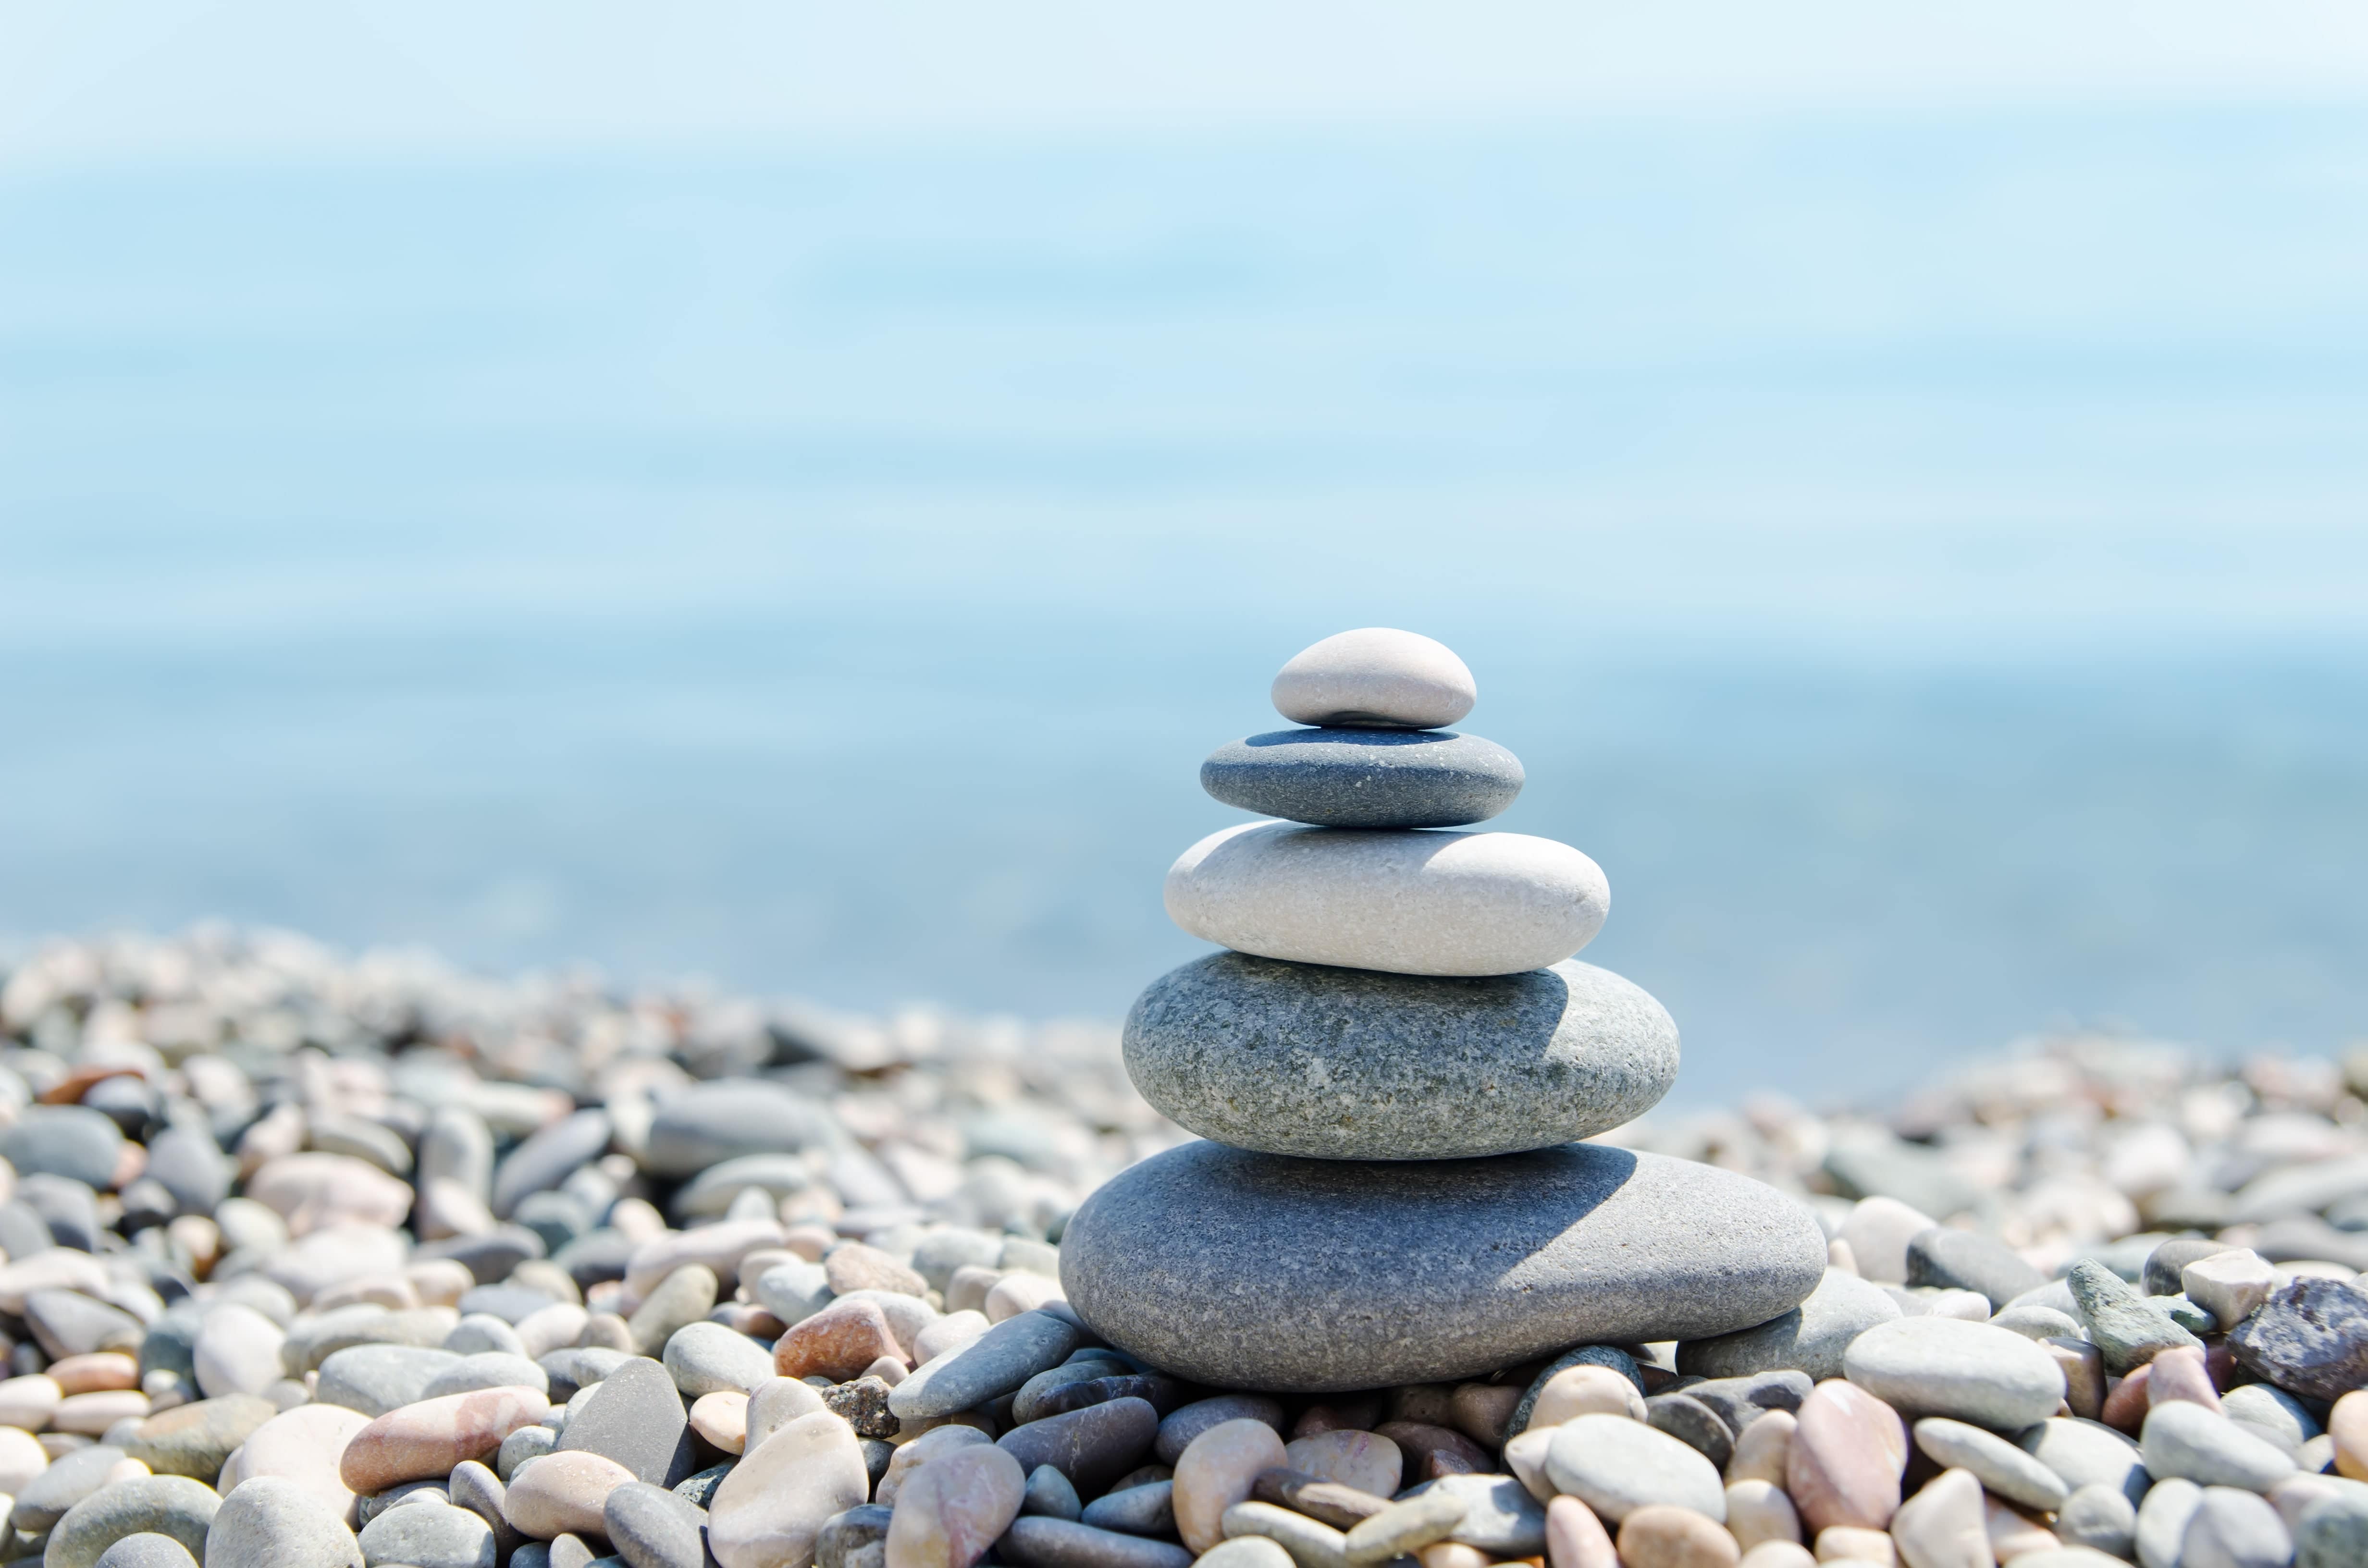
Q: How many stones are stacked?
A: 5